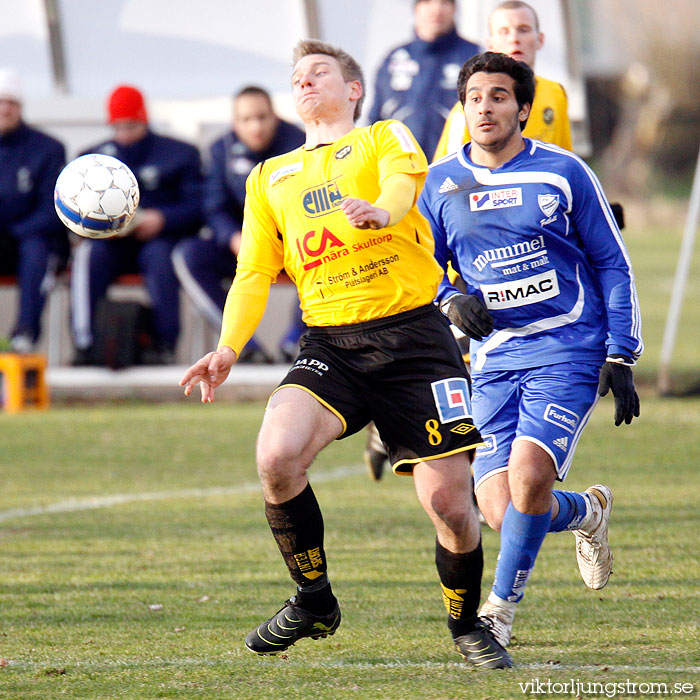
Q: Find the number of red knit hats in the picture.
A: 1